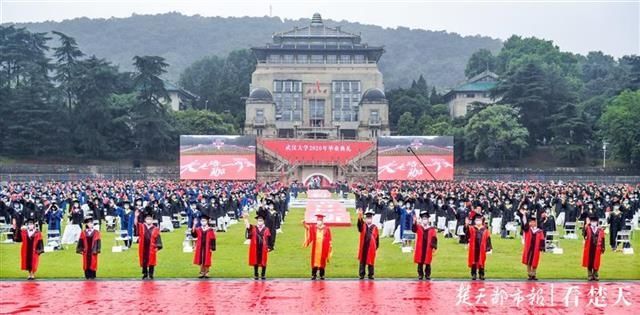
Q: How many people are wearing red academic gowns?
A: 11